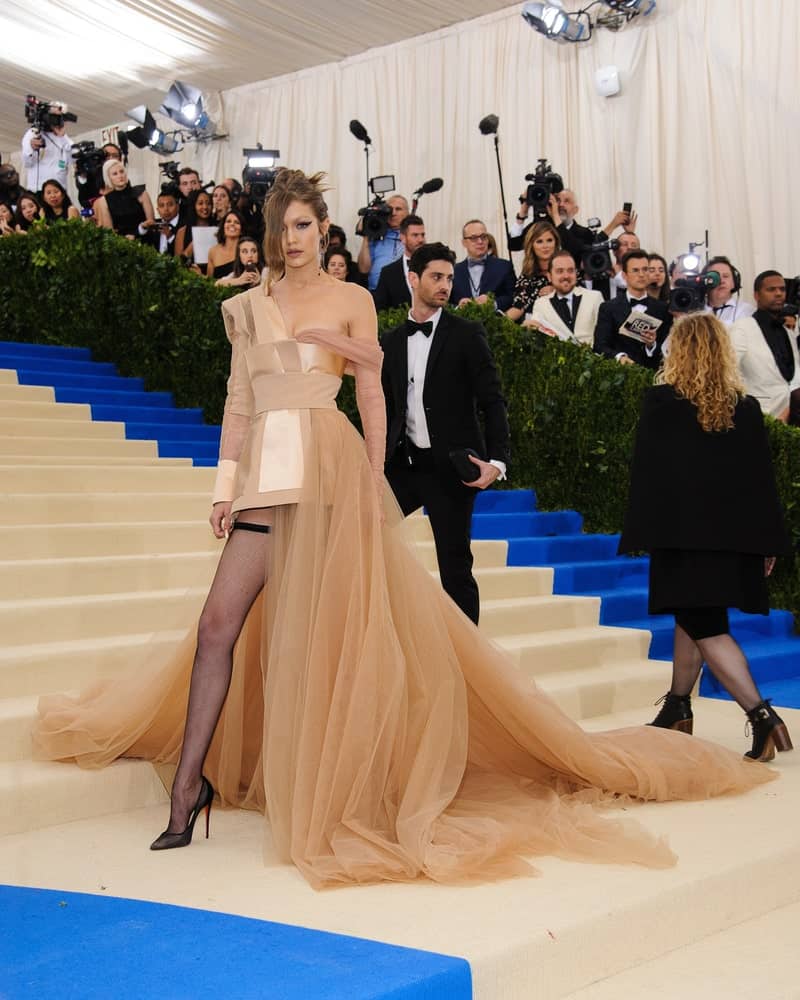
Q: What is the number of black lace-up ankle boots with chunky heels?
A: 2